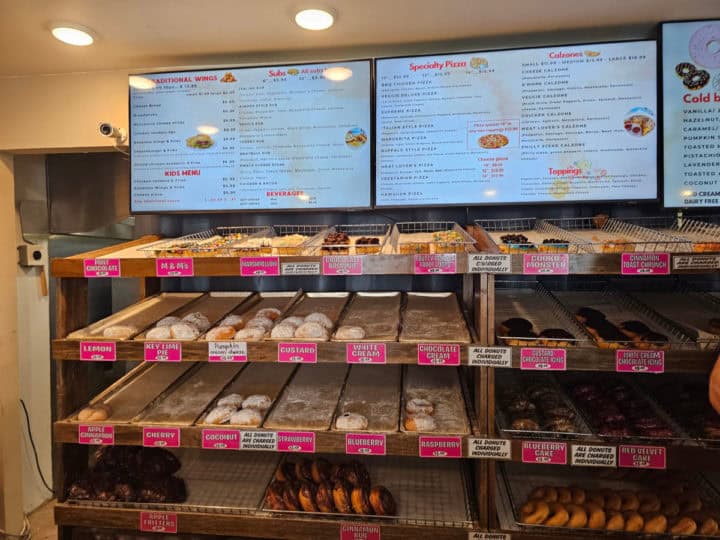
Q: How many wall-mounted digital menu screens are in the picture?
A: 3